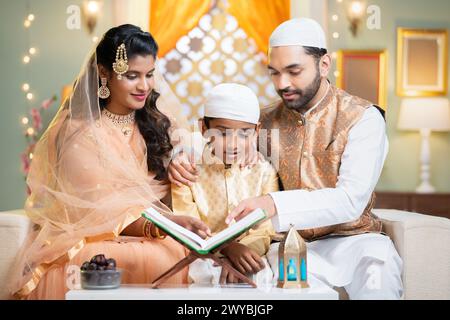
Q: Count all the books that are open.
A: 1